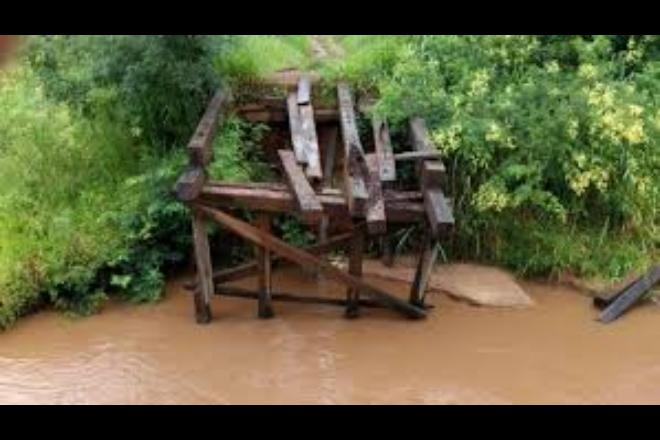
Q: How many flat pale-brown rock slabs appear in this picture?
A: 1